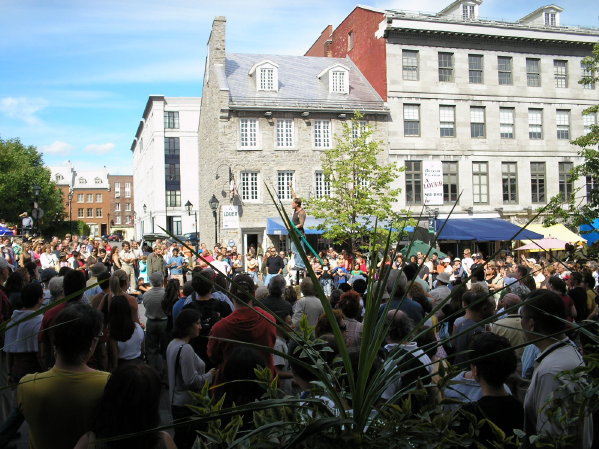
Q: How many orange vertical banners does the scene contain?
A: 0